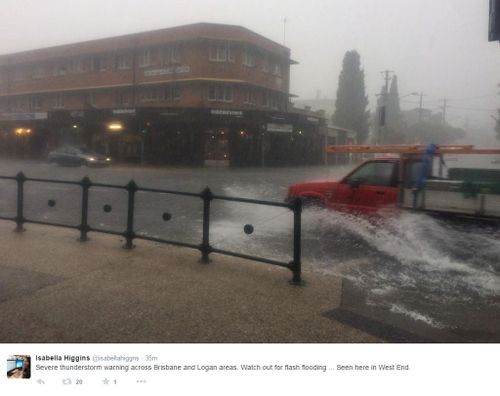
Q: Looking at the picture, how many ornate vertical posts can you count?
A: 5